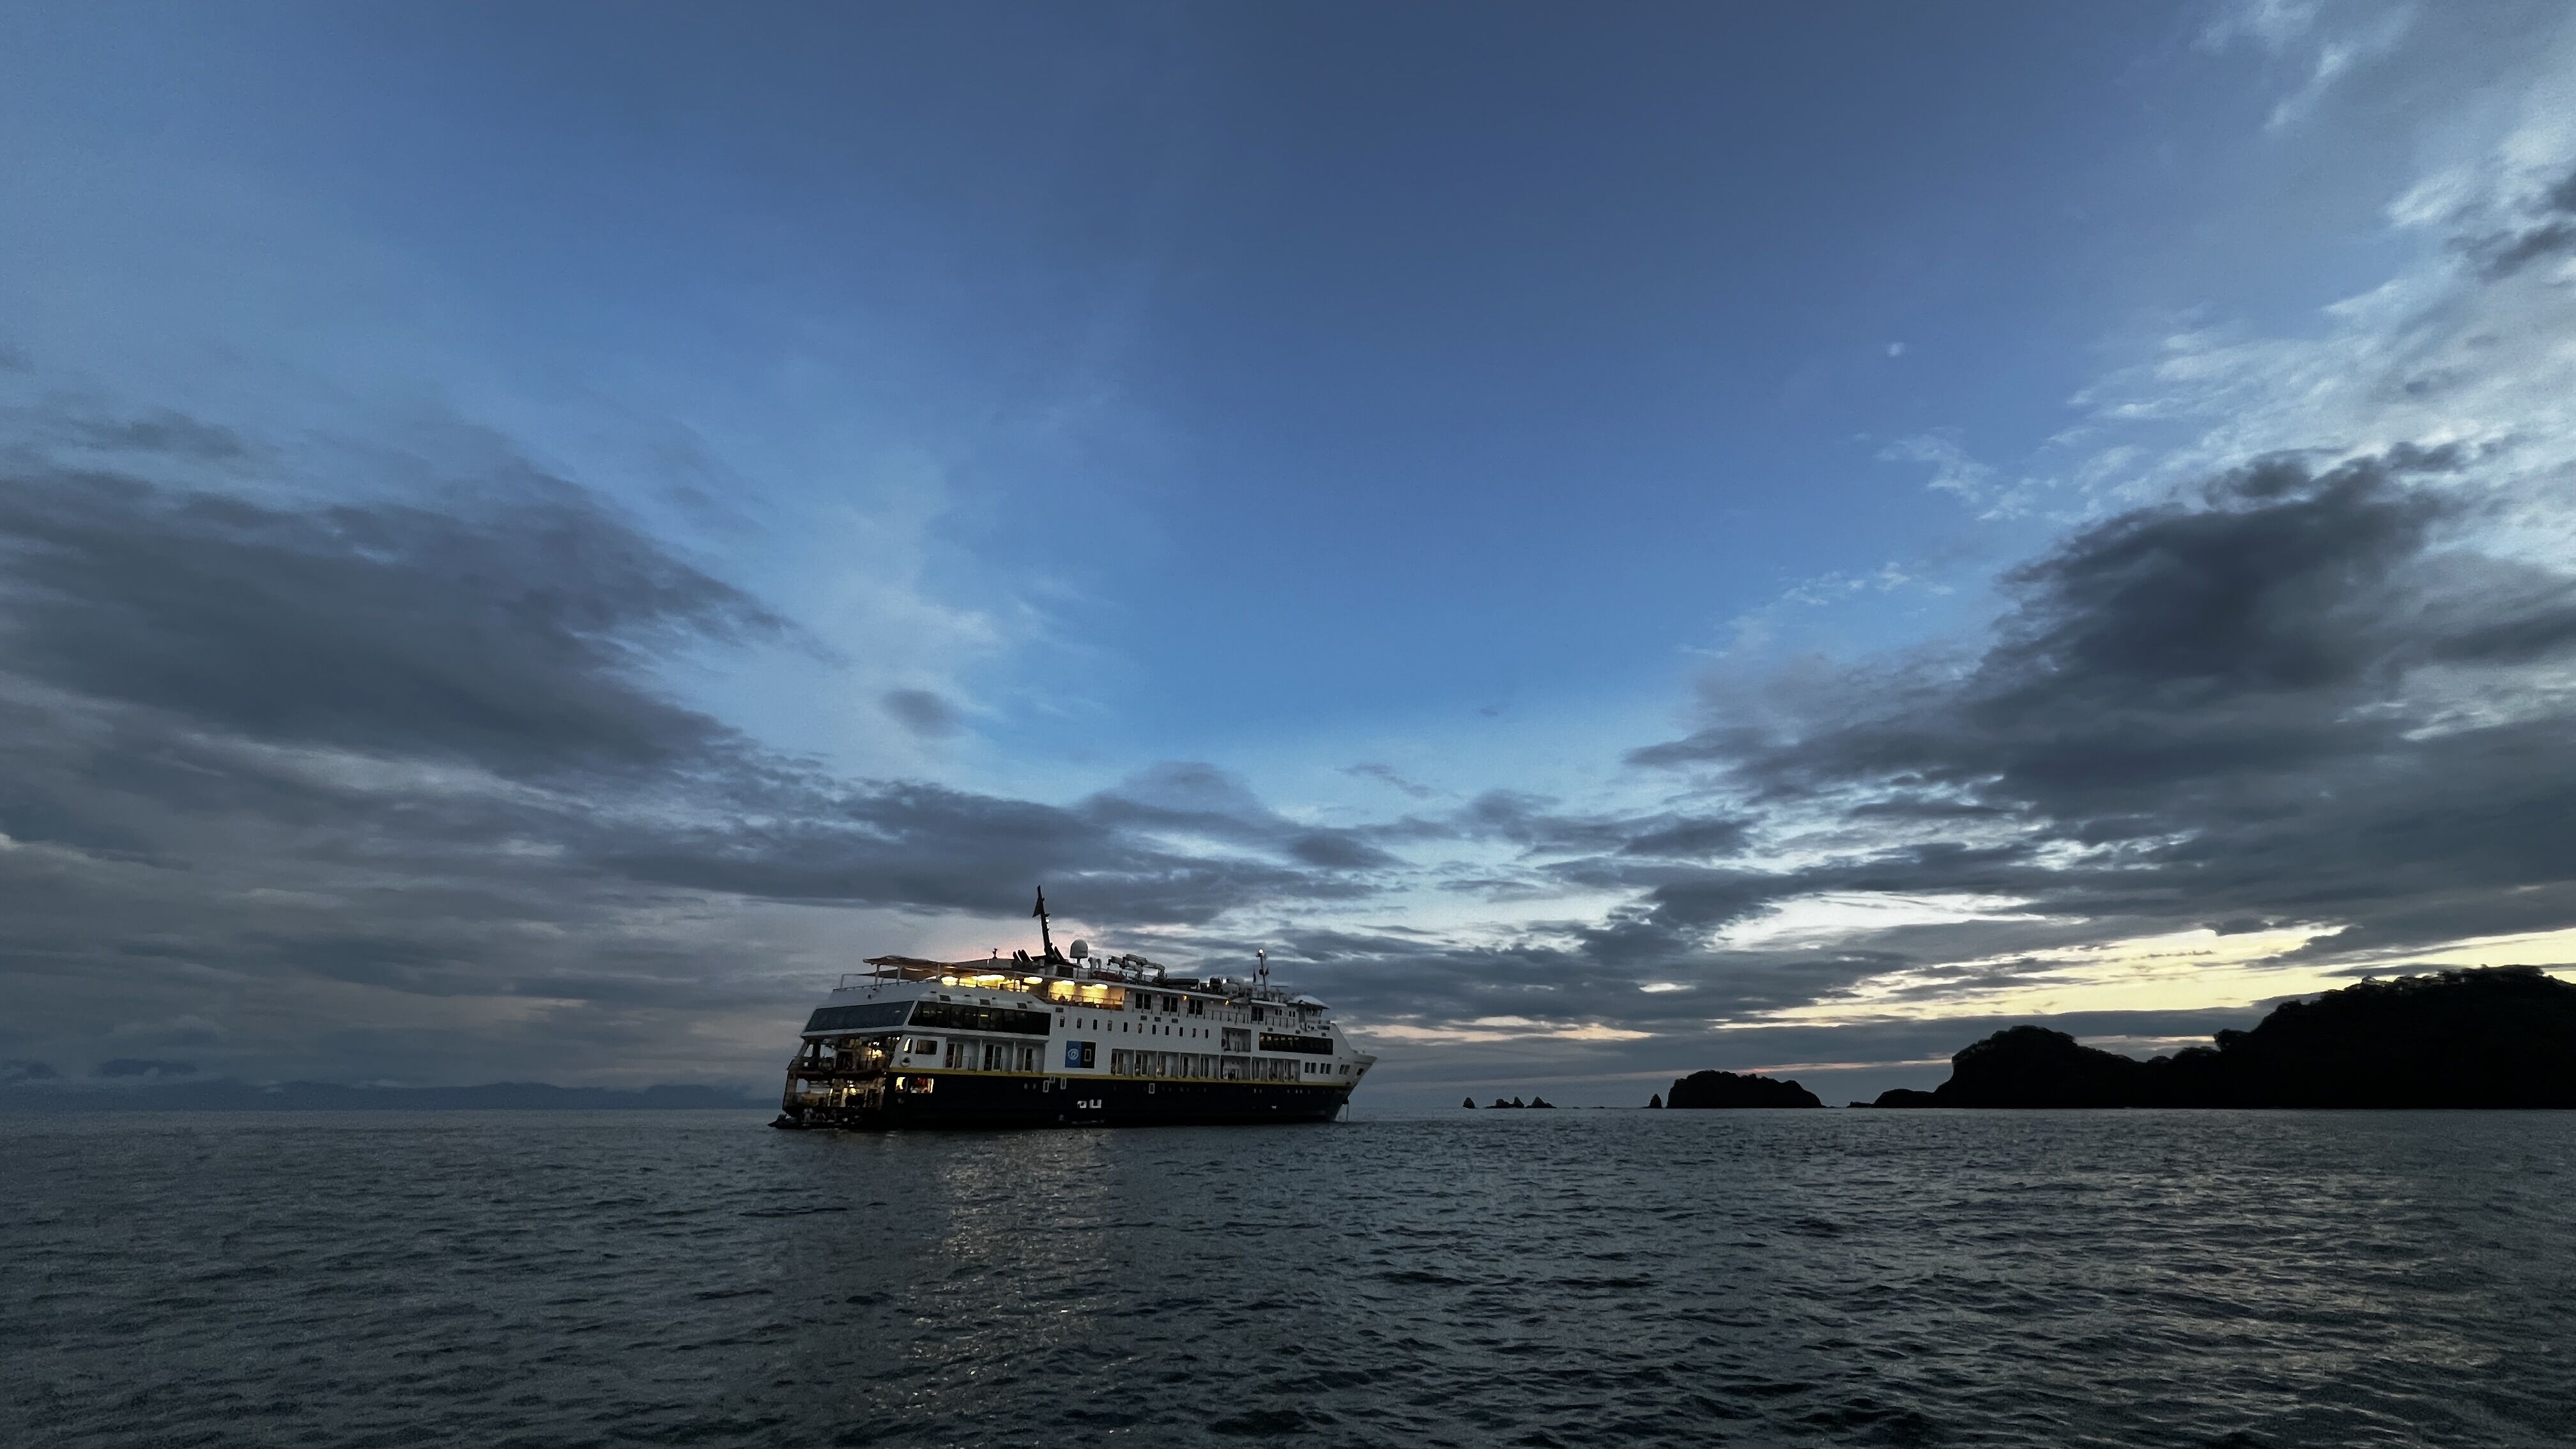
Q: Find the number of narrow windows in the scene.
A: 11